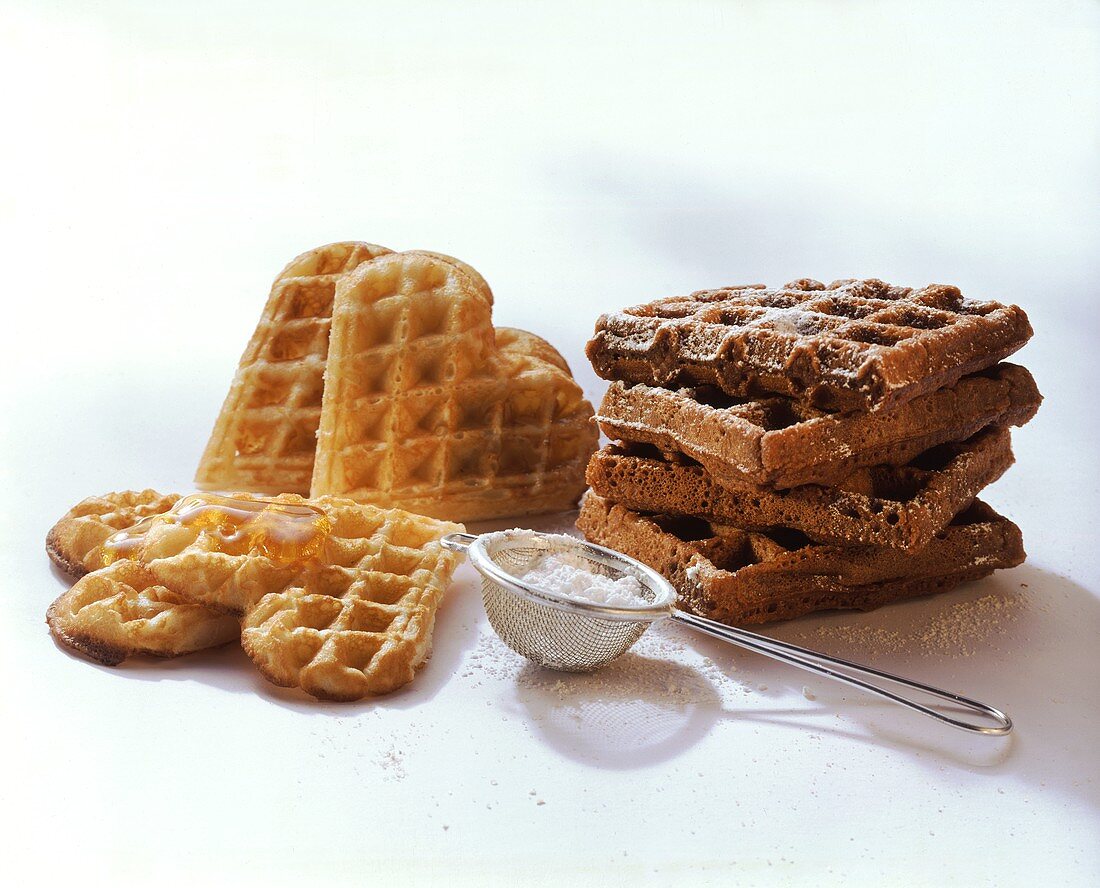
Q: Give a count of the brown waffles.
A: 4